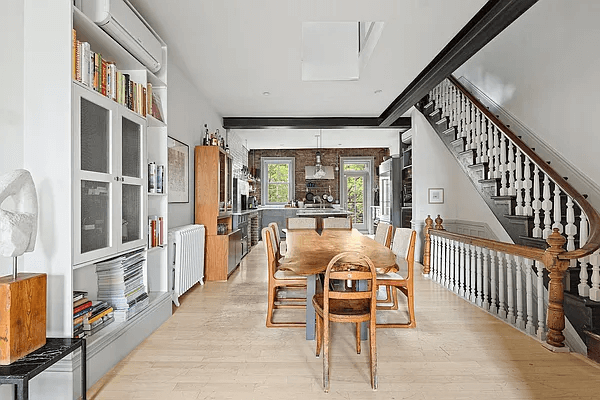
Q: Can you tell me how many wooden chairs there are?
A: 7